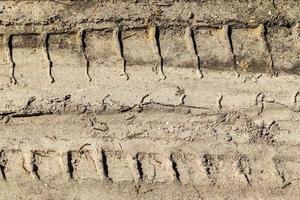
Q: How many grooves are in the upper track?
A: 8